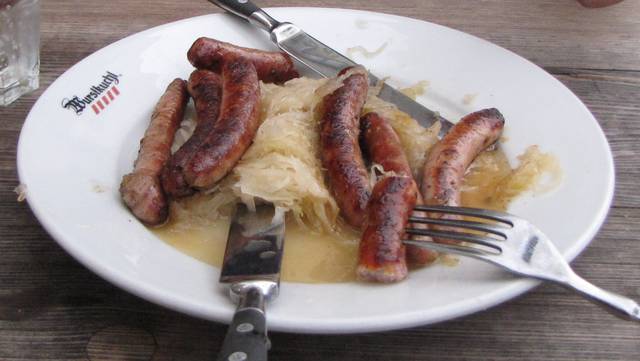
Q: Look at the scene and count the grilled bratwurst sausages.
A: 8